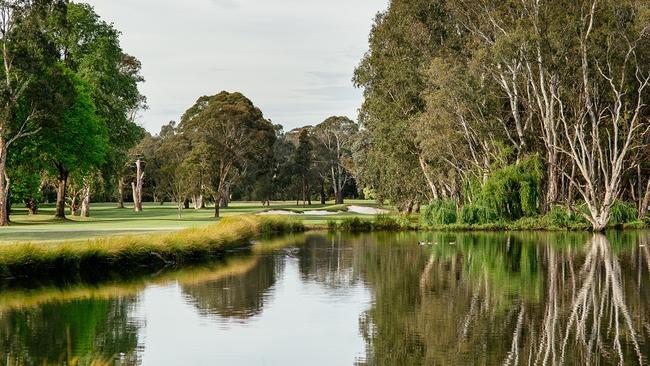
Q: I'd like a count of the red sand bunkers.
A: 0